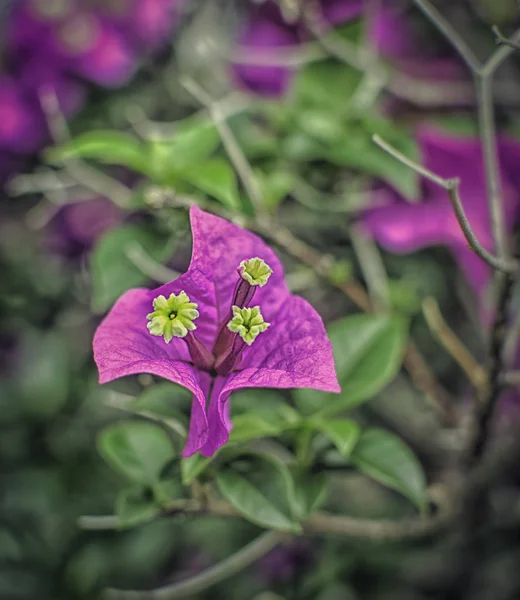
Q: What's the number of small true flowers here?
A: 3